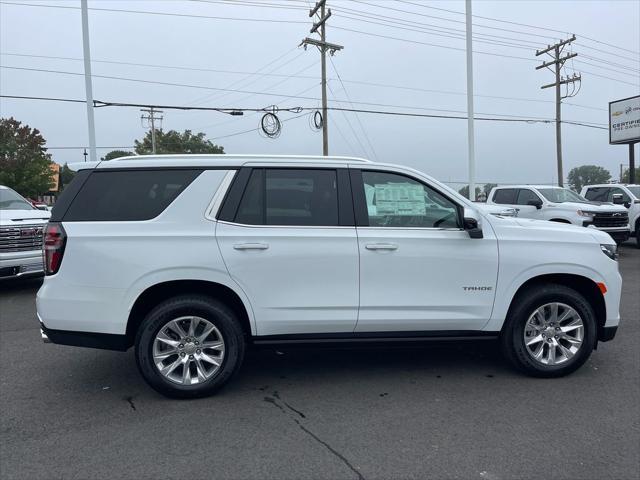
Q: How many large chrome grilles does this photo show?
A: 1